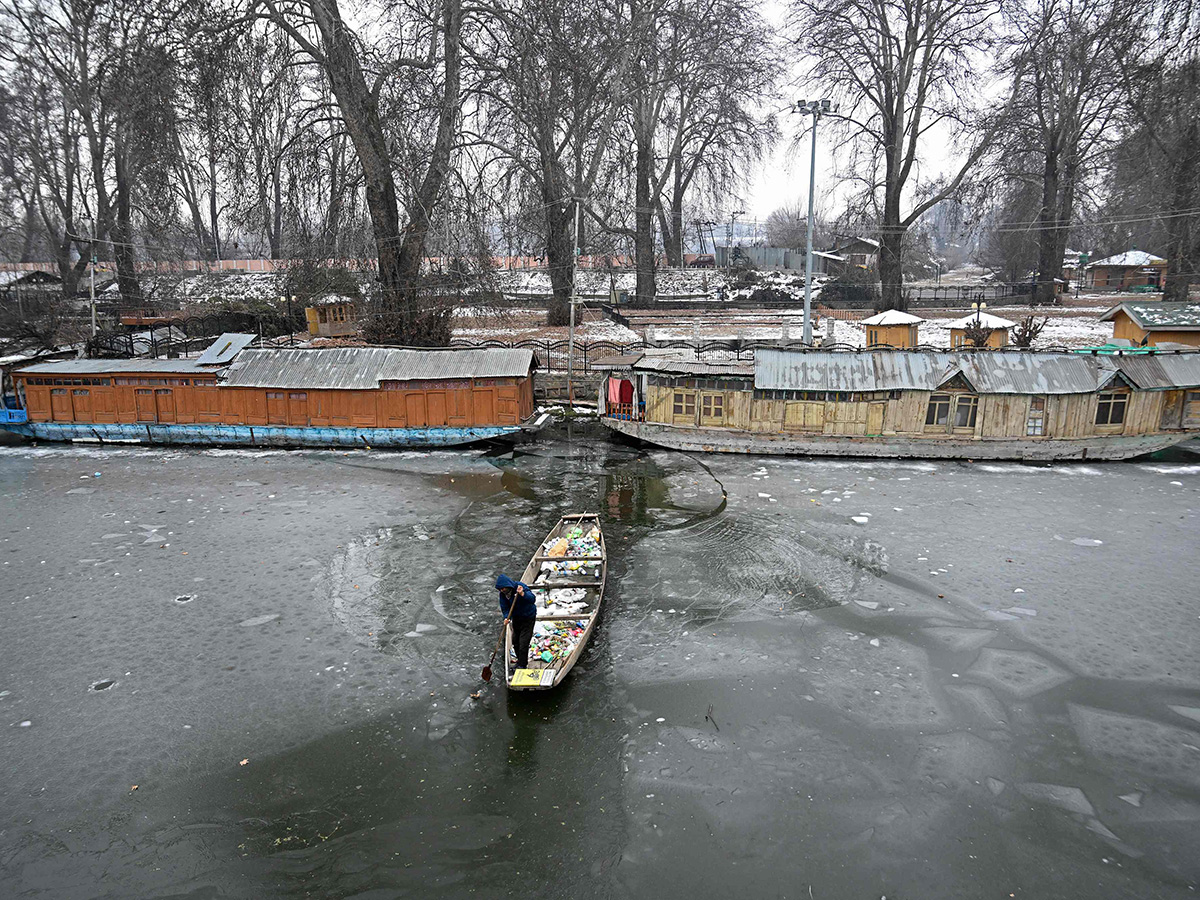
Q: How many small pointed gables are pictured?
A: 2